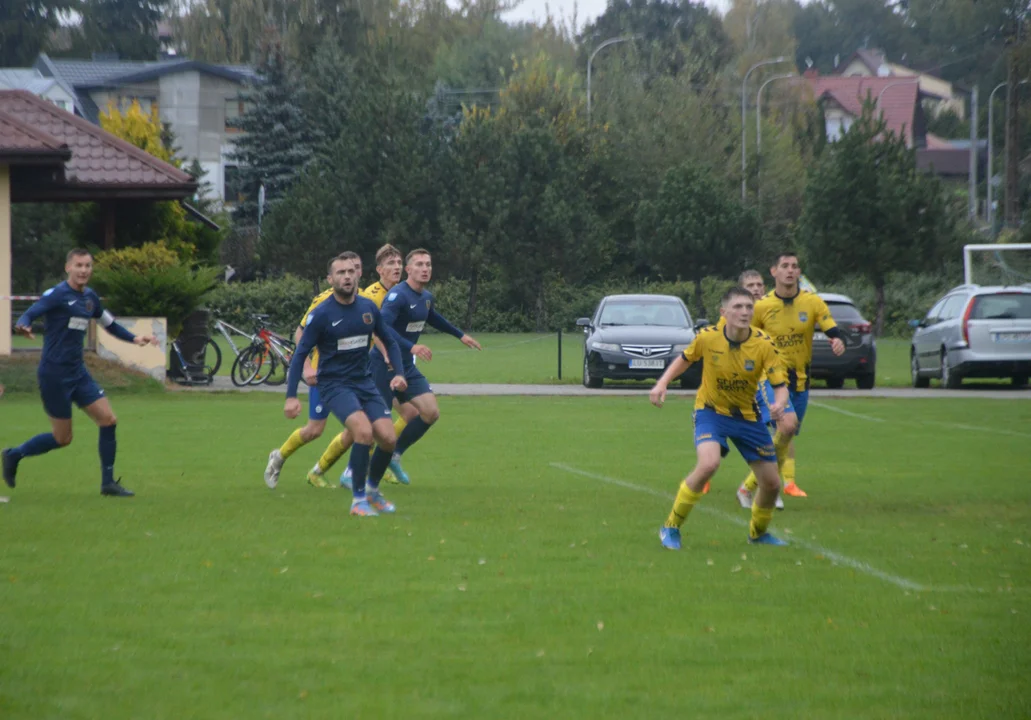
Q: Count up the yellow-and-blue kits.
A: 5